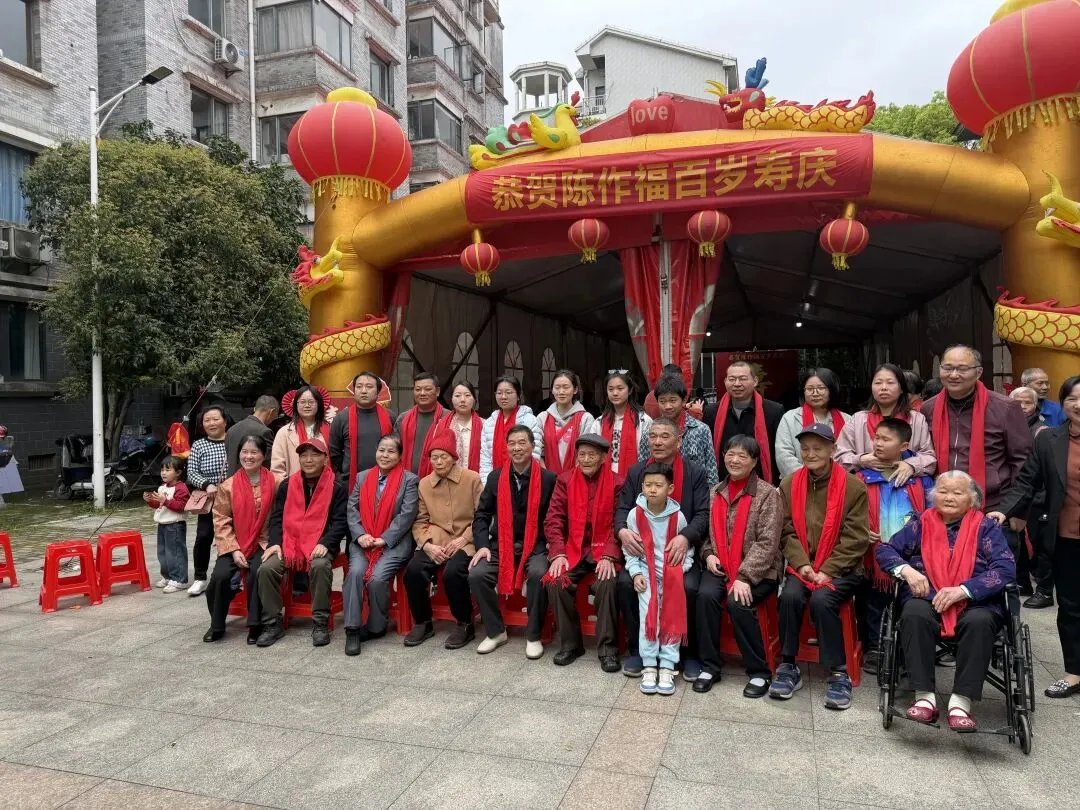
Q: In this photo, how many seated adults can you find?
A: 10